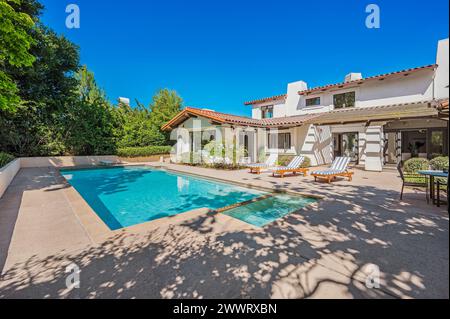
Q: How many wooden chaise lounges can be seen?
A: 3